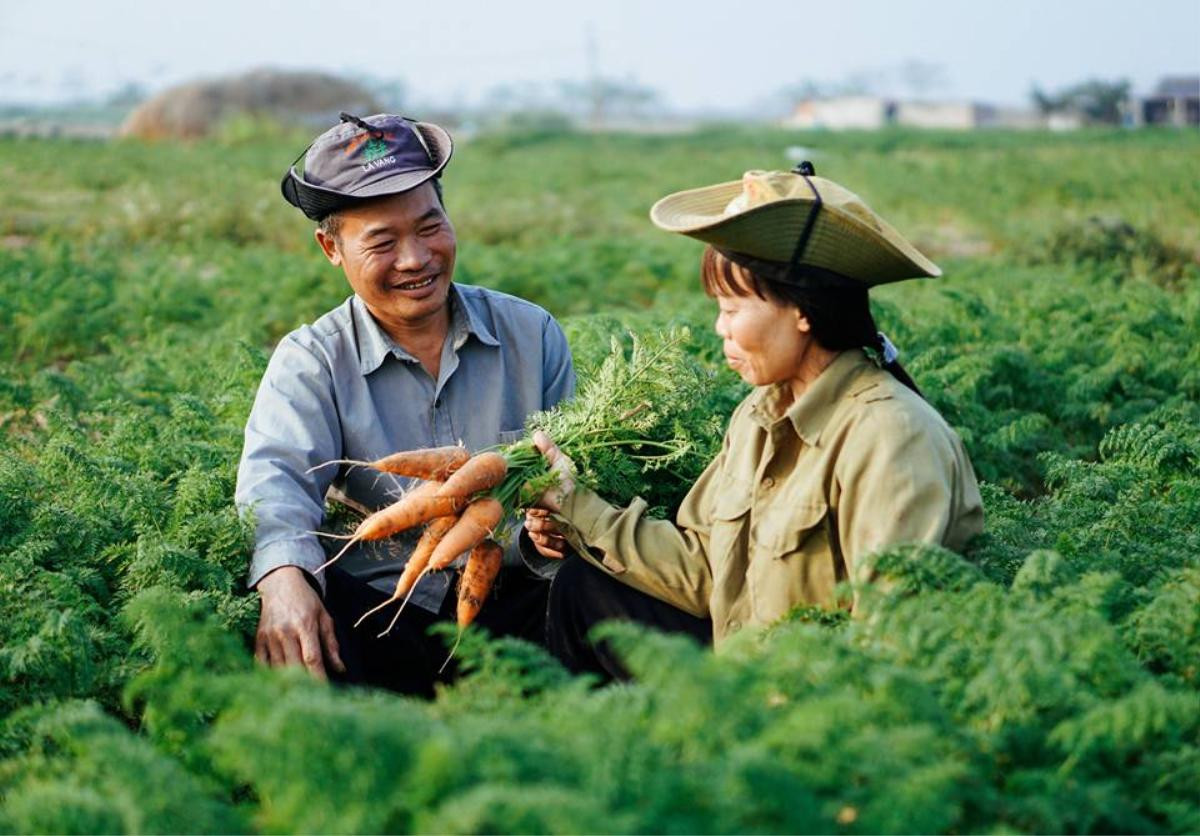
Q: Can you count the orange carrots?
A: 6